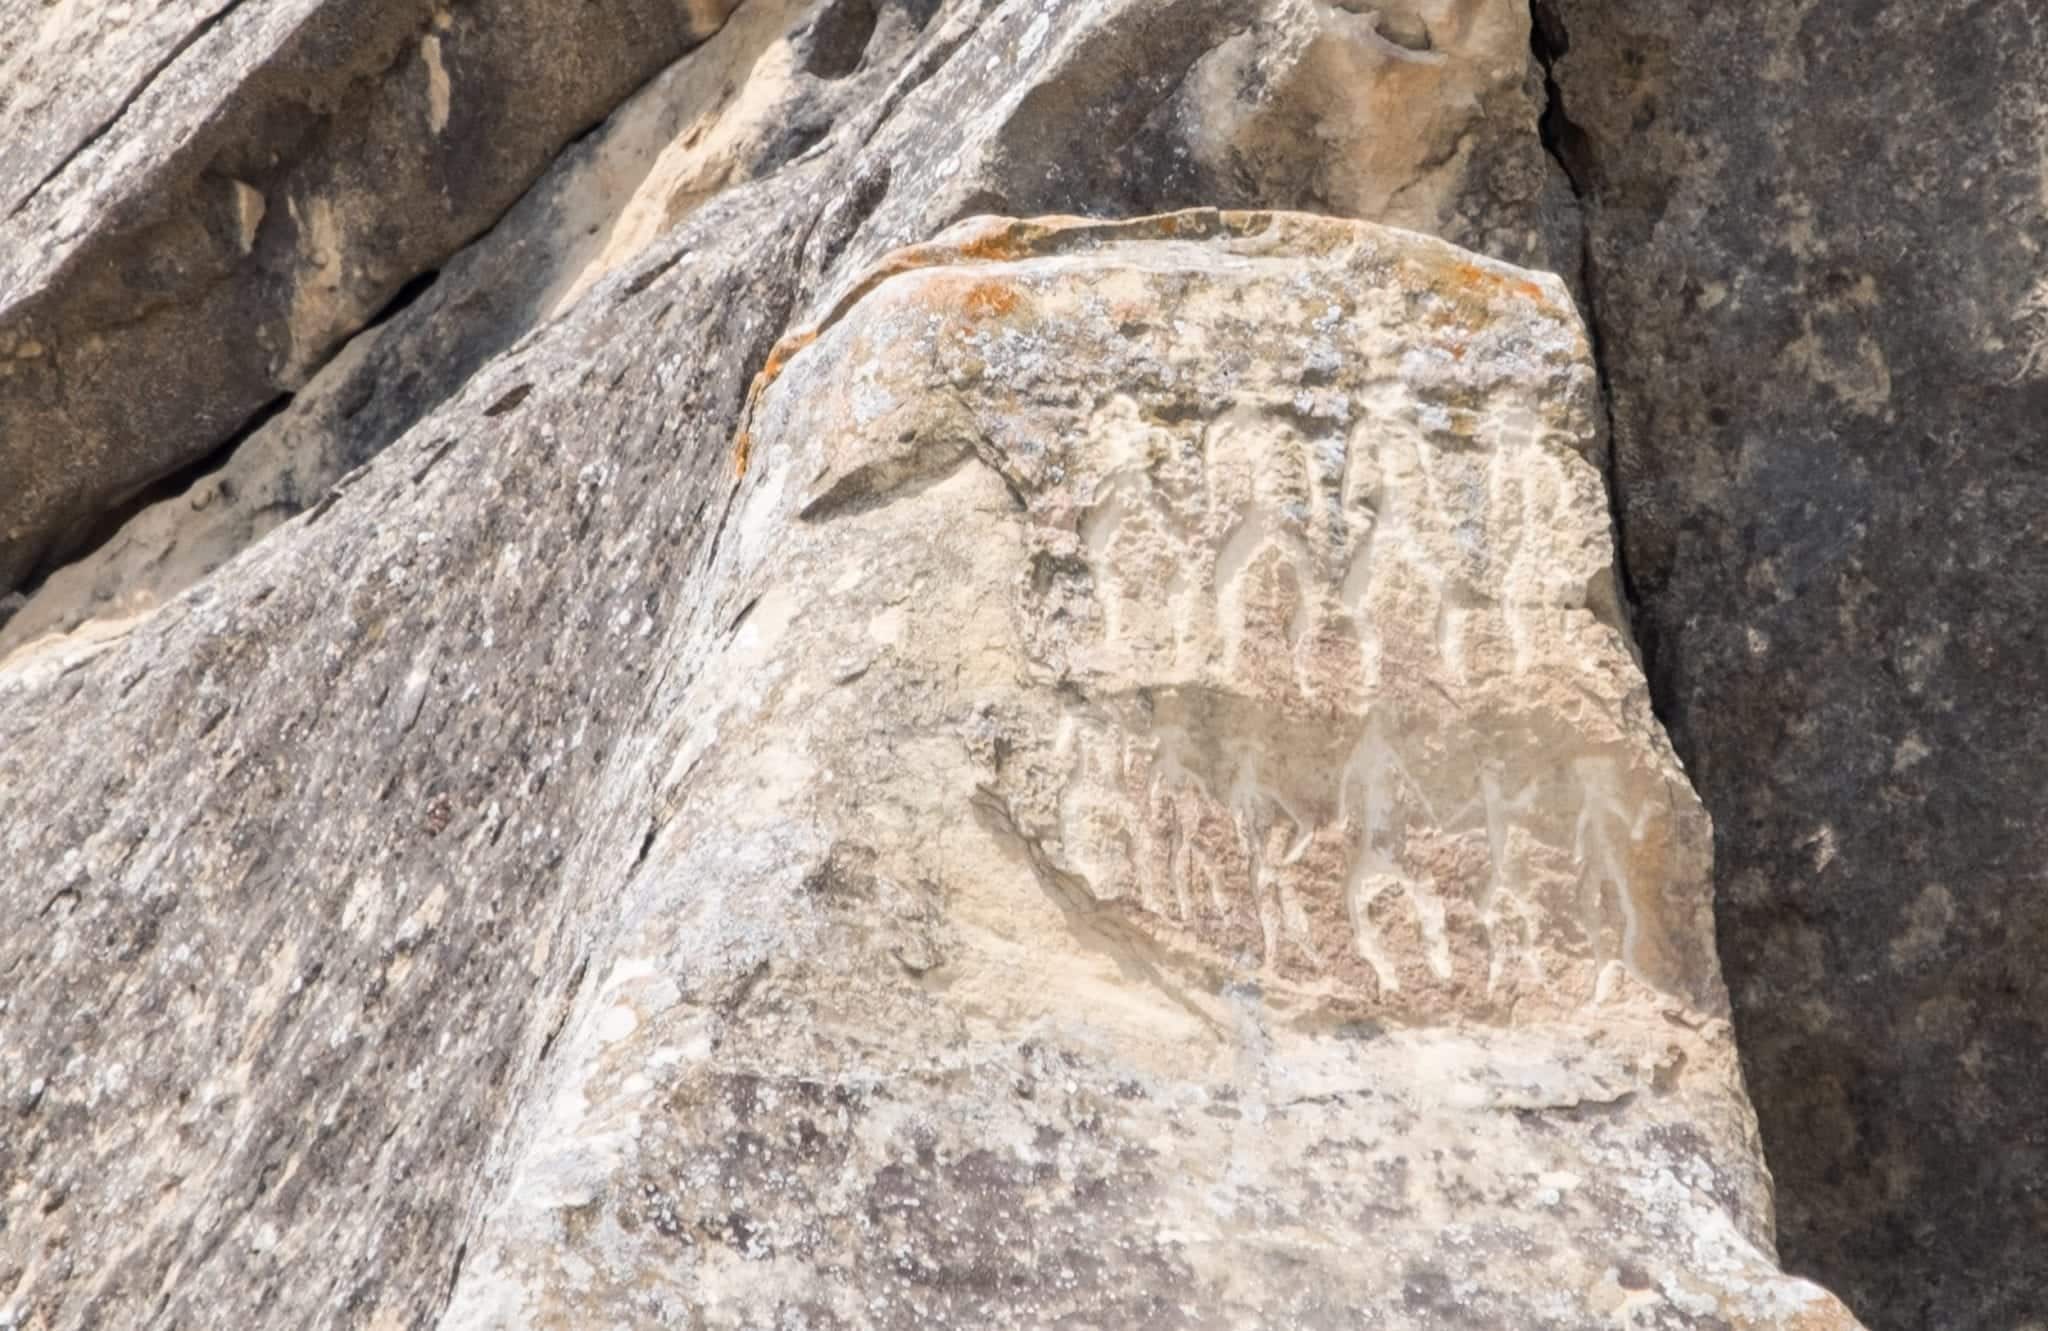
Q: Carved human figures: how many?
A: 10